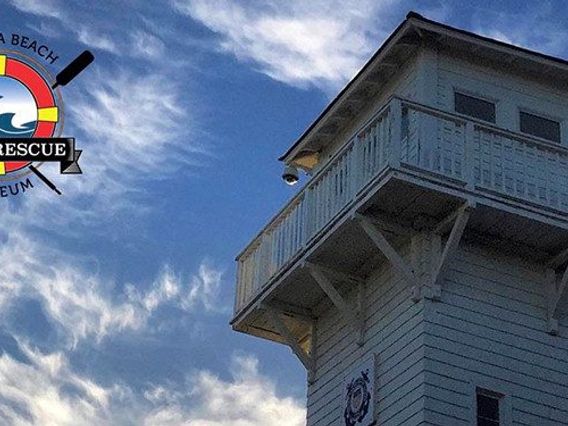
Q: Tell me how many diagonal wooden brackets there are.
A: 5